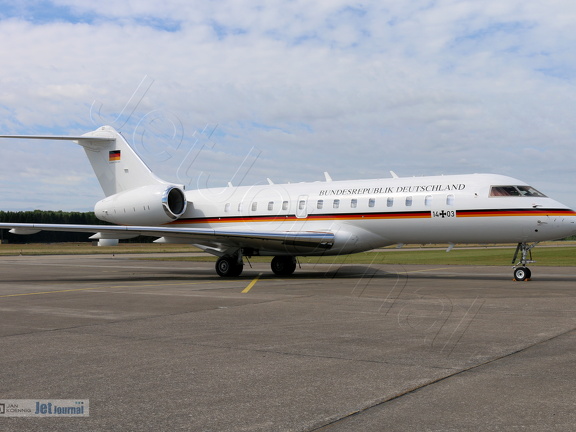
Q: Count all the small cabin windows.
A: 14